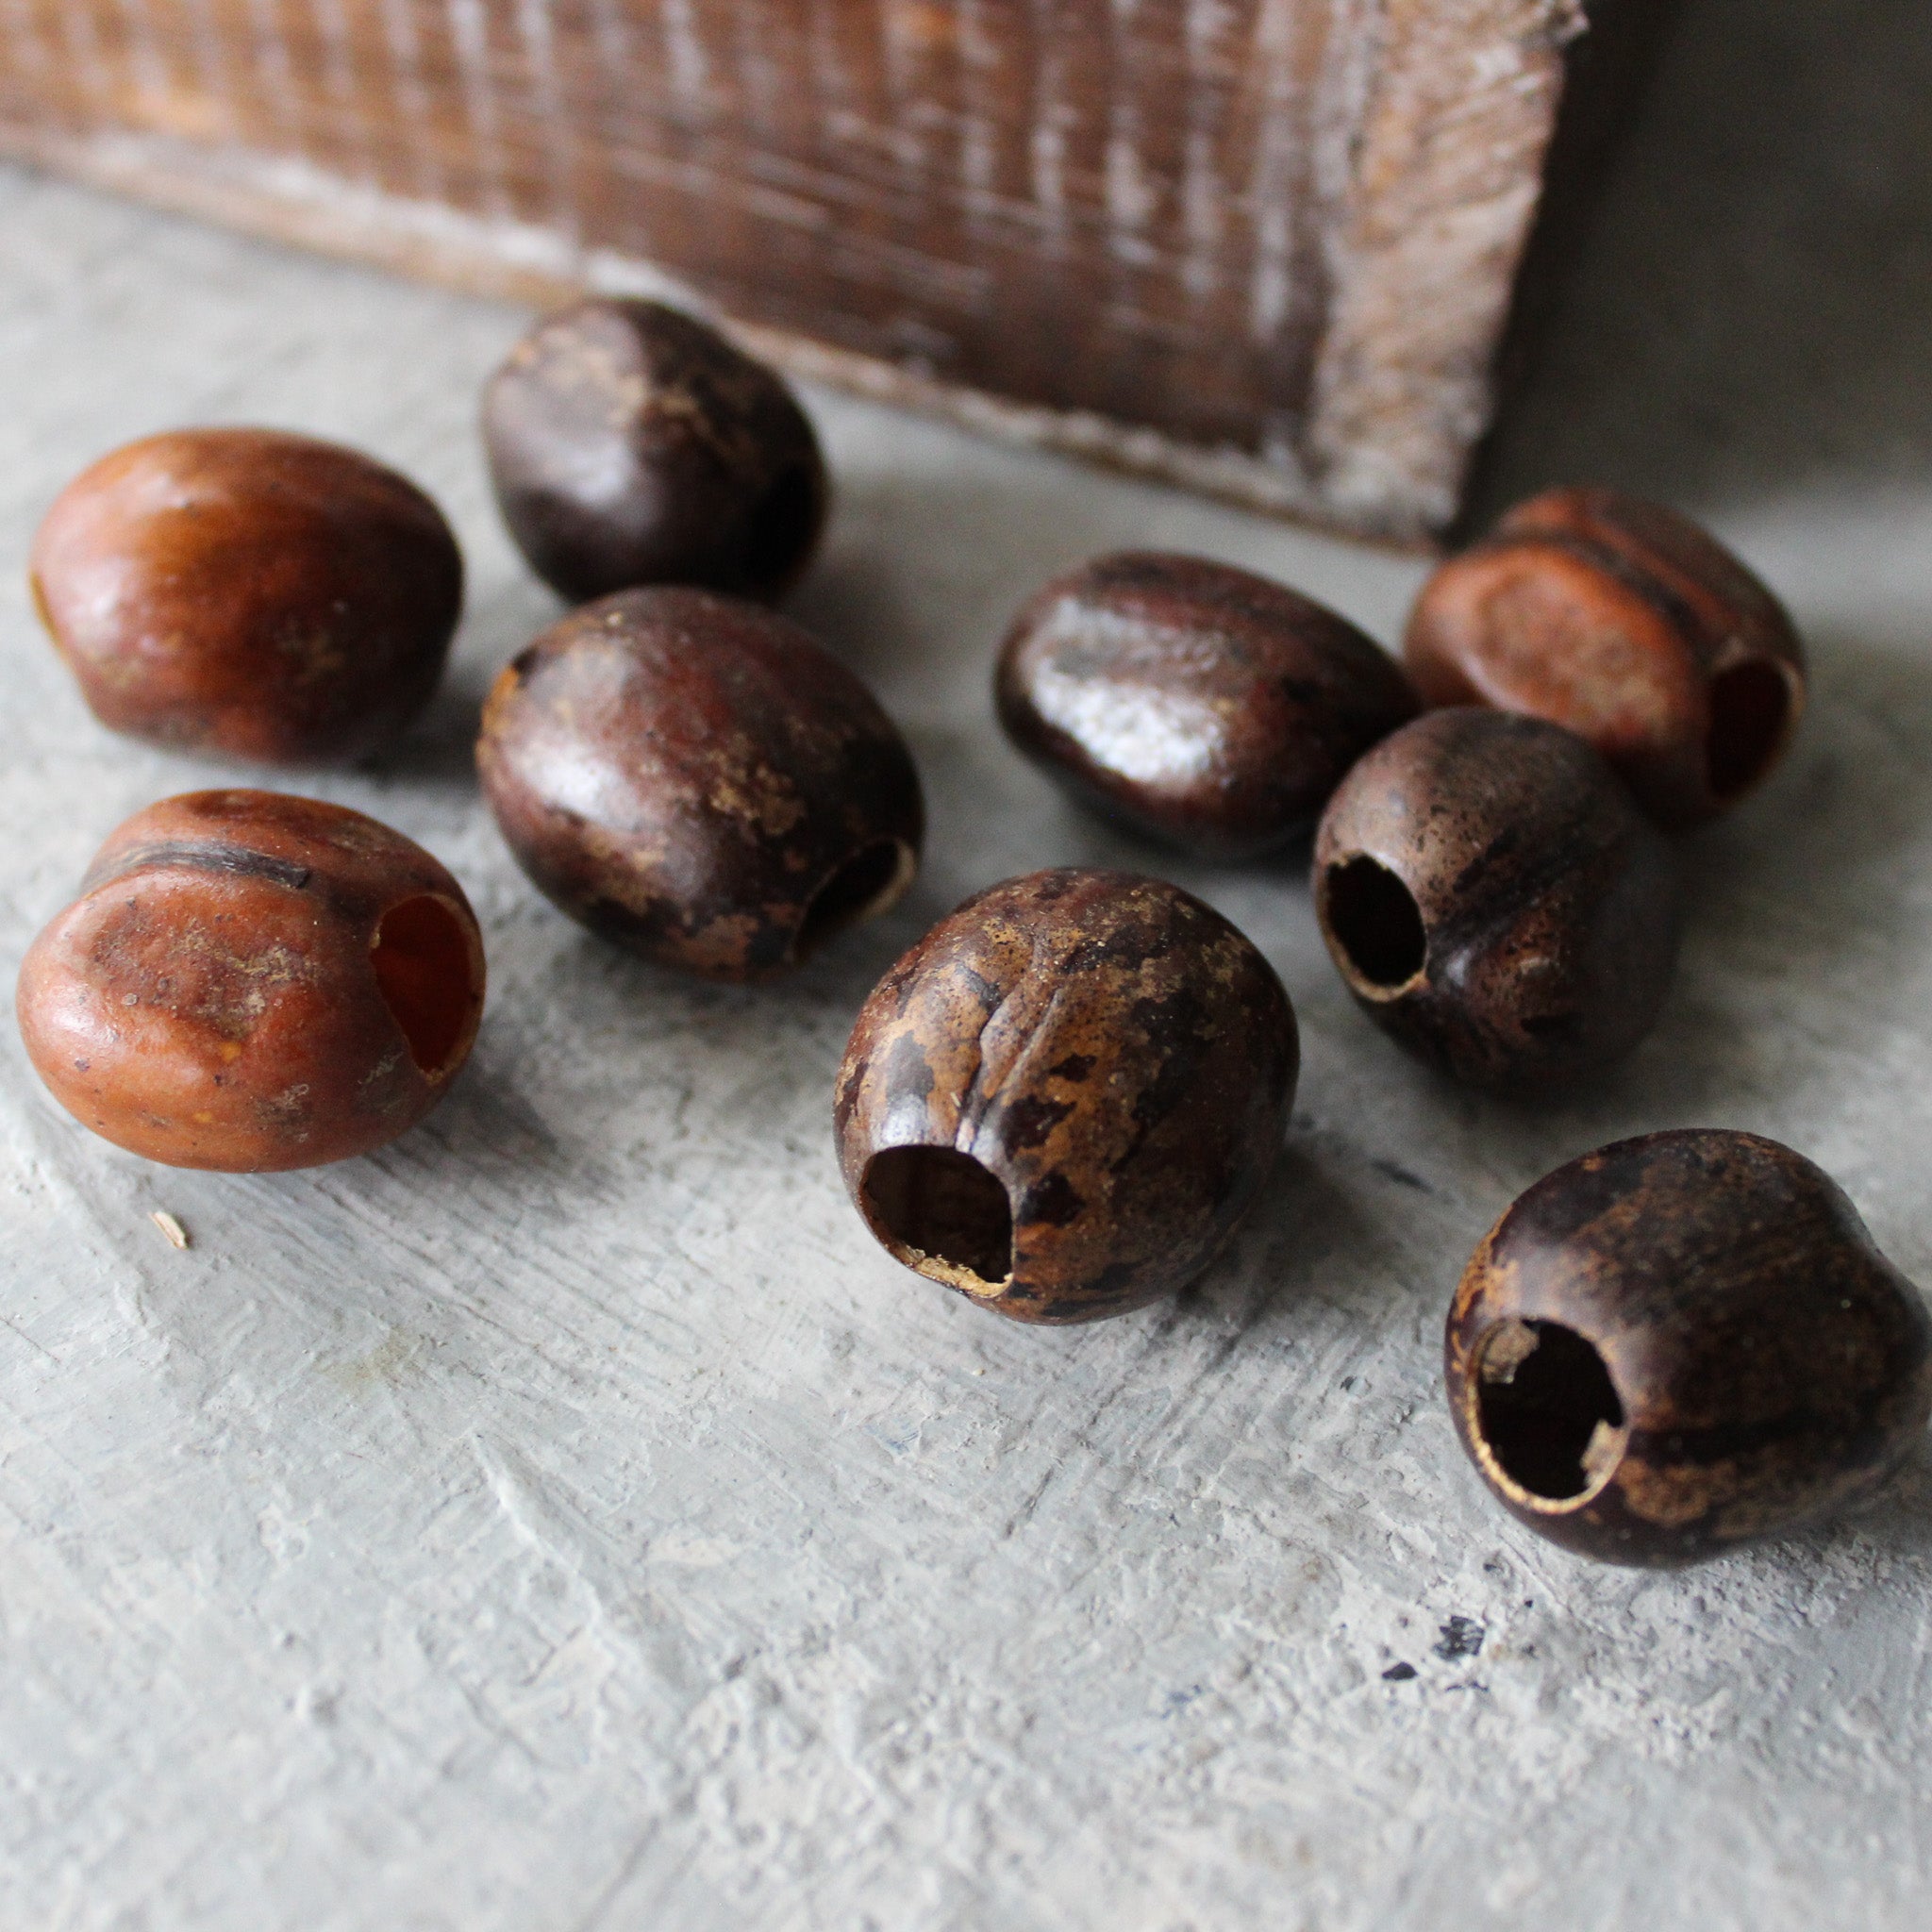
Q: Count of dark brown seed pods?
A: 6